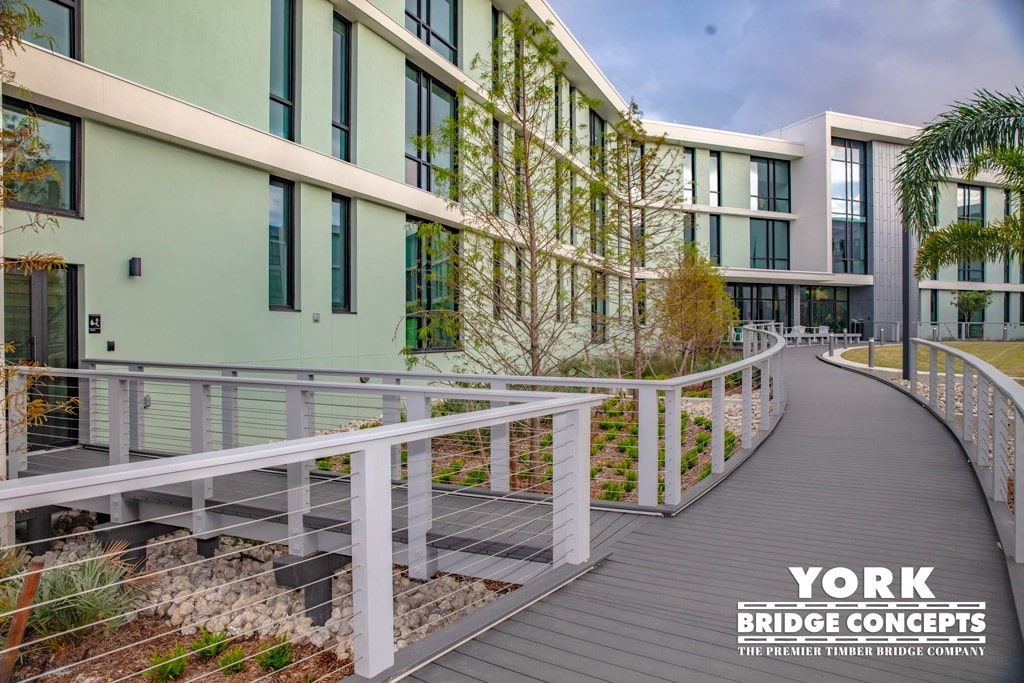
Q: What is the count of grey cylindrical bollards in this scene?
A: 6